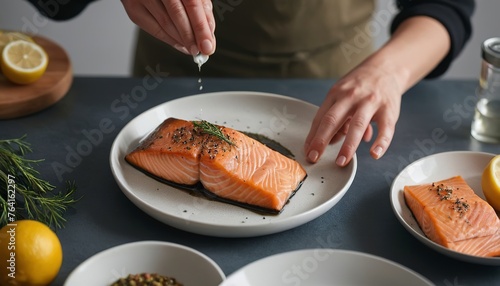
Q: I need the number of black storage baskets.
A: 0